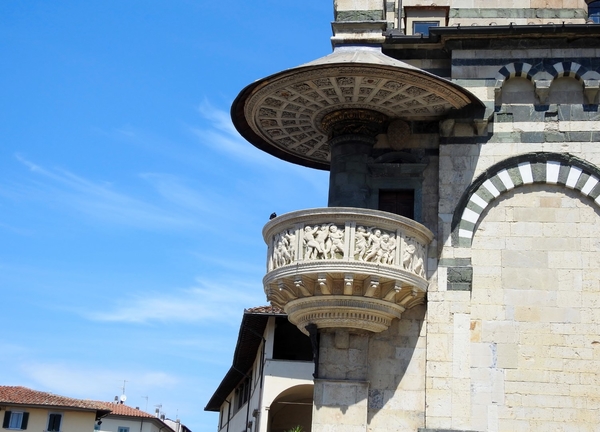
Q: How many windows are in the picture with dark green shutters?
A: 2